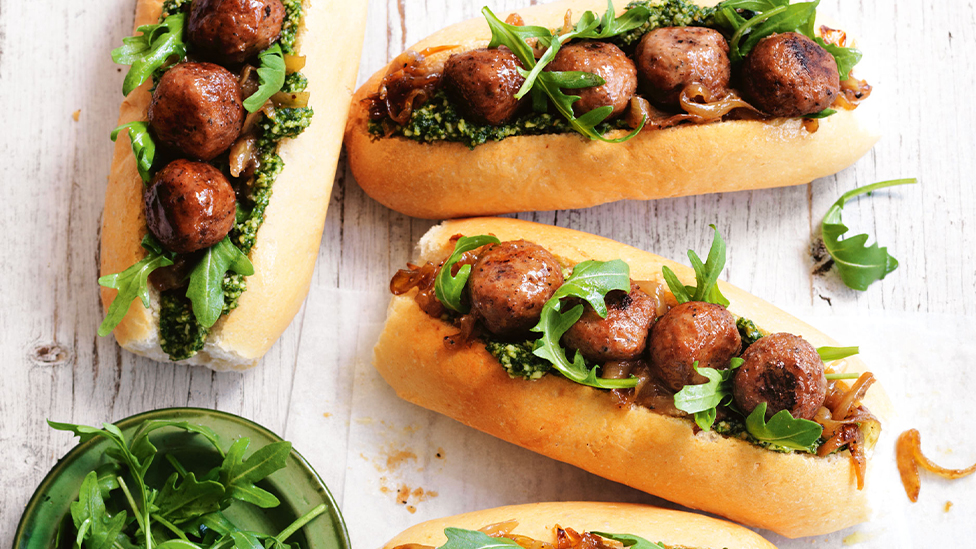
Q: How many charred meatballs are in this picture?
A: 11